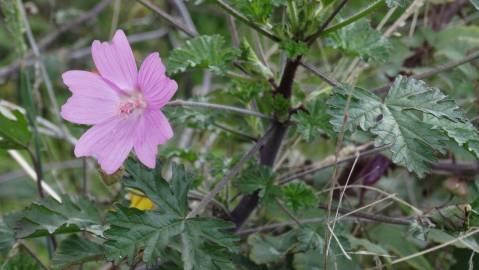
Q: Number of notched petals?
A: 5